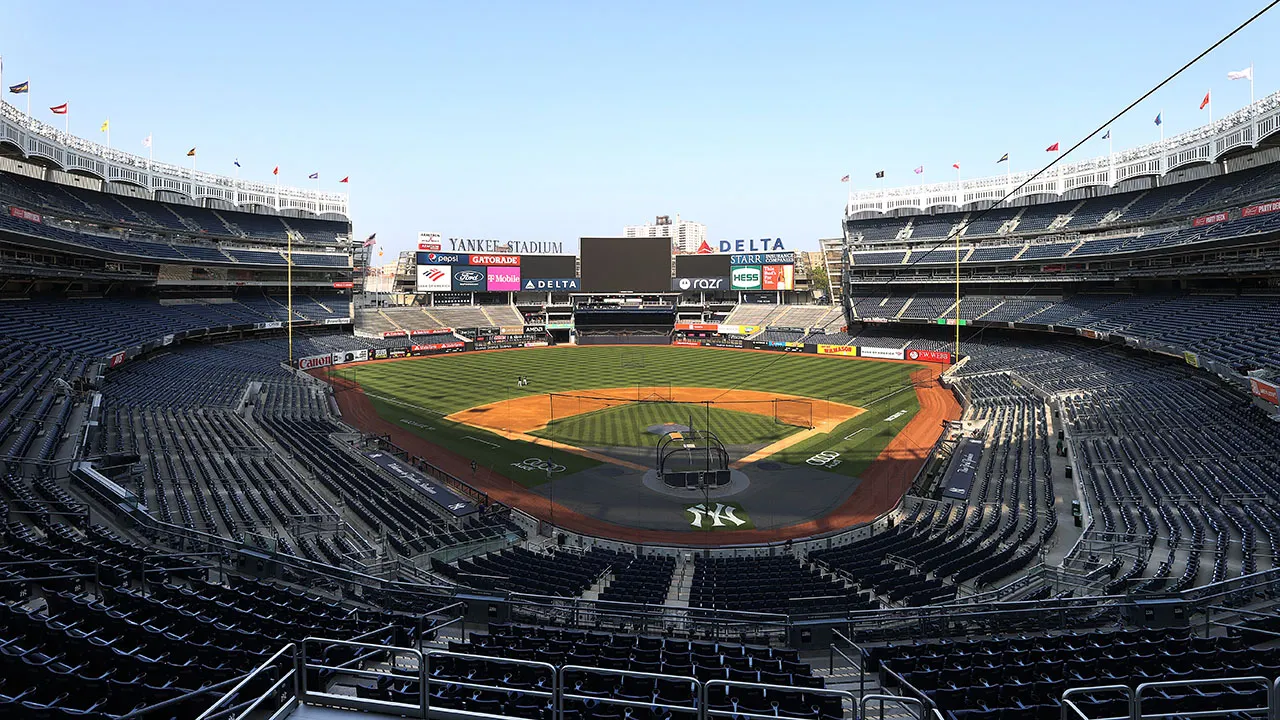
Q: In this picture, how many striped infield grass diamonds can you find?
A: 1